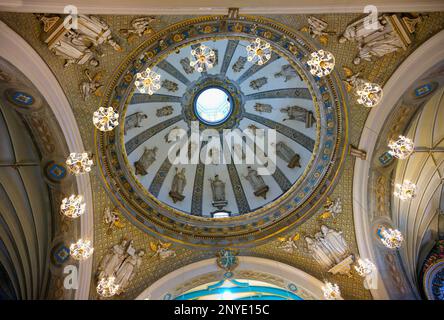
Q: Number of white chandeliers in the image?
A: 15